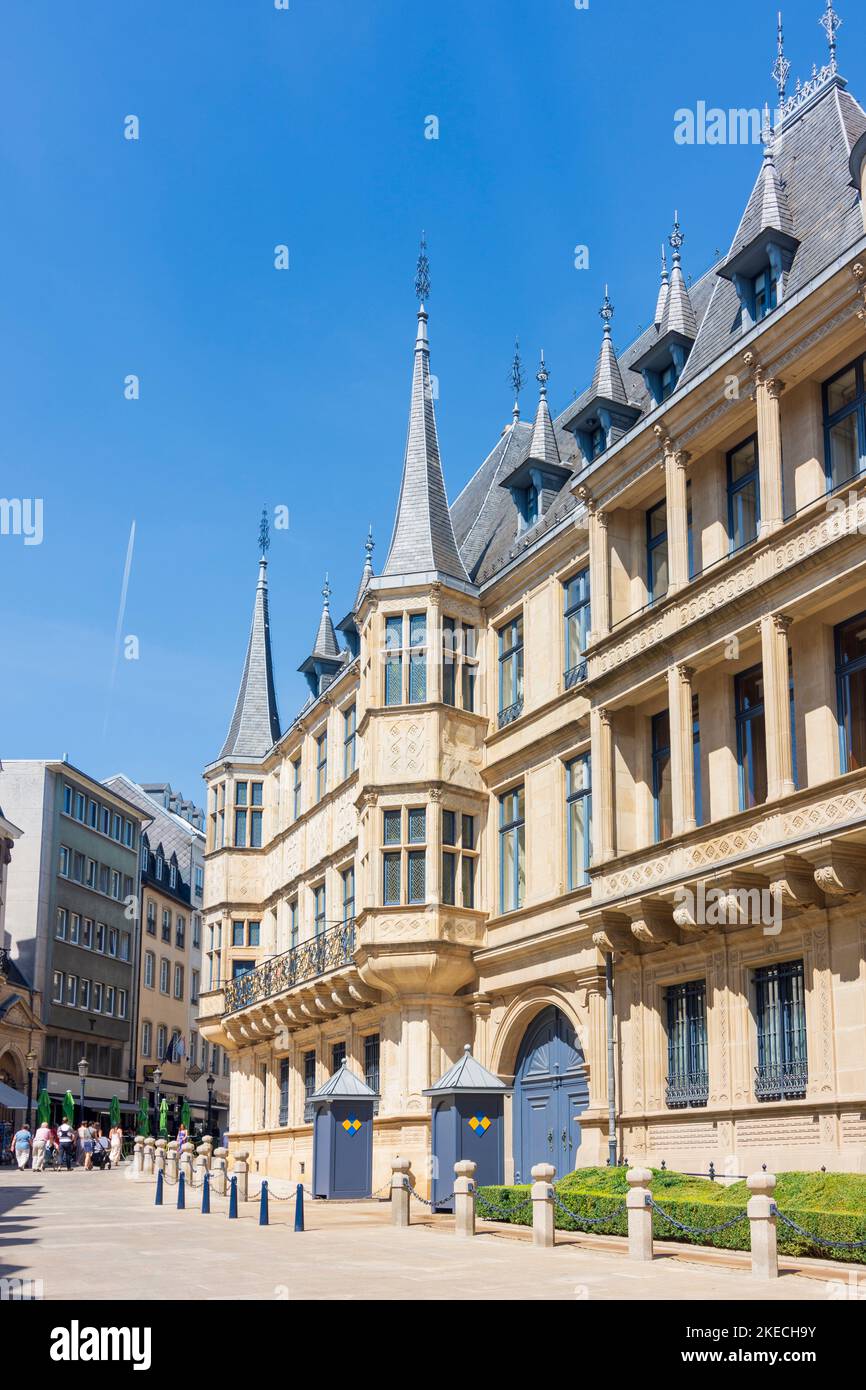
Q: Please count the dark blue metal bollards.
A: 6